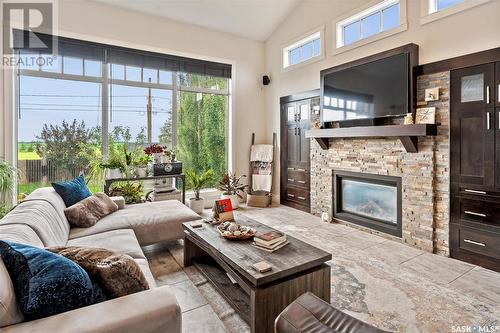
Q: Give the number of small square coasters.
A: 2